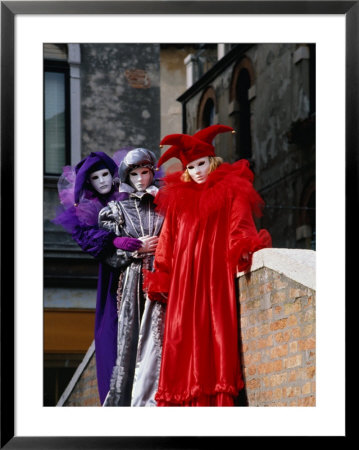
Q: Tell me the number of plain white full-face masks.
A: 3